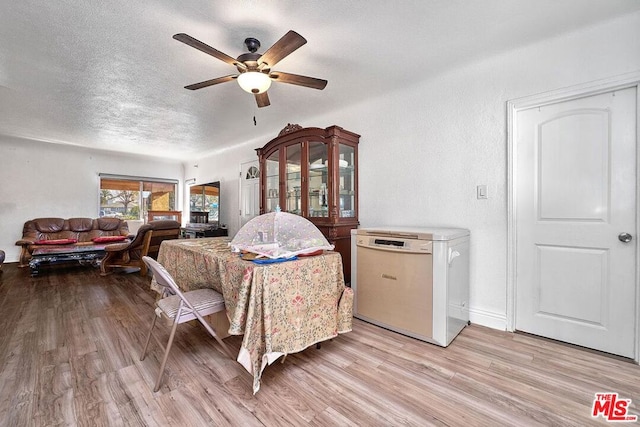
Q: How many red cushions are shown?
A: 2